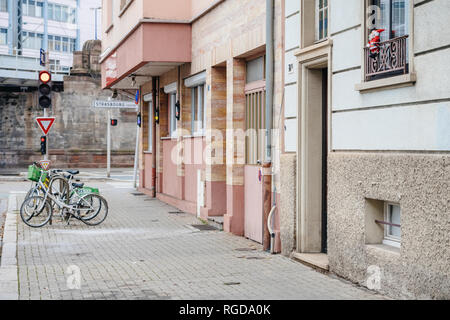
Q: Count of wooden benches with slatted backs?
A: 0